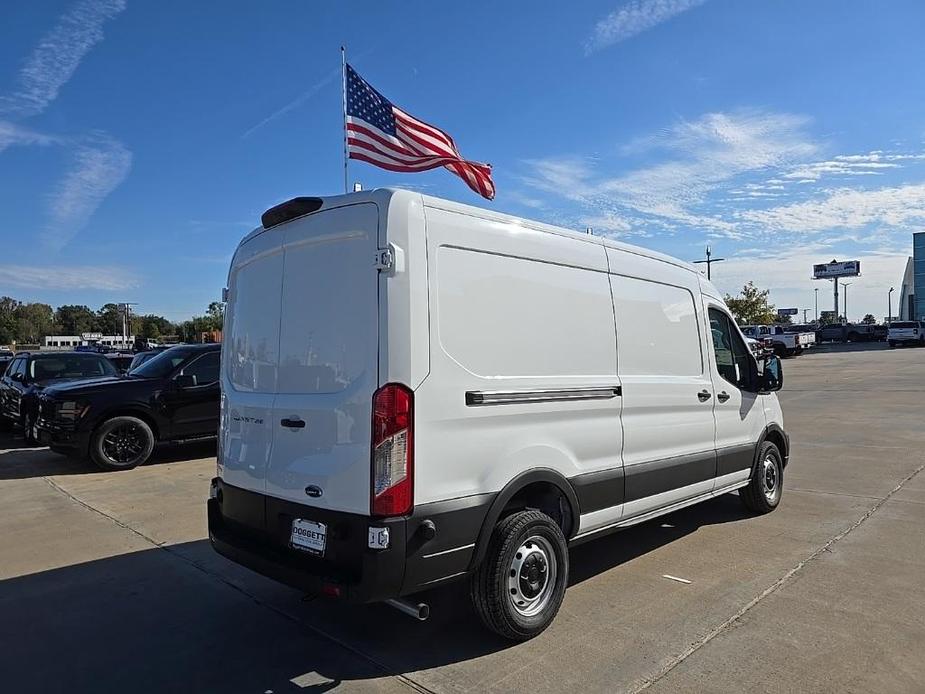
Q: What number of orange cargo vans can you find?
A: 0